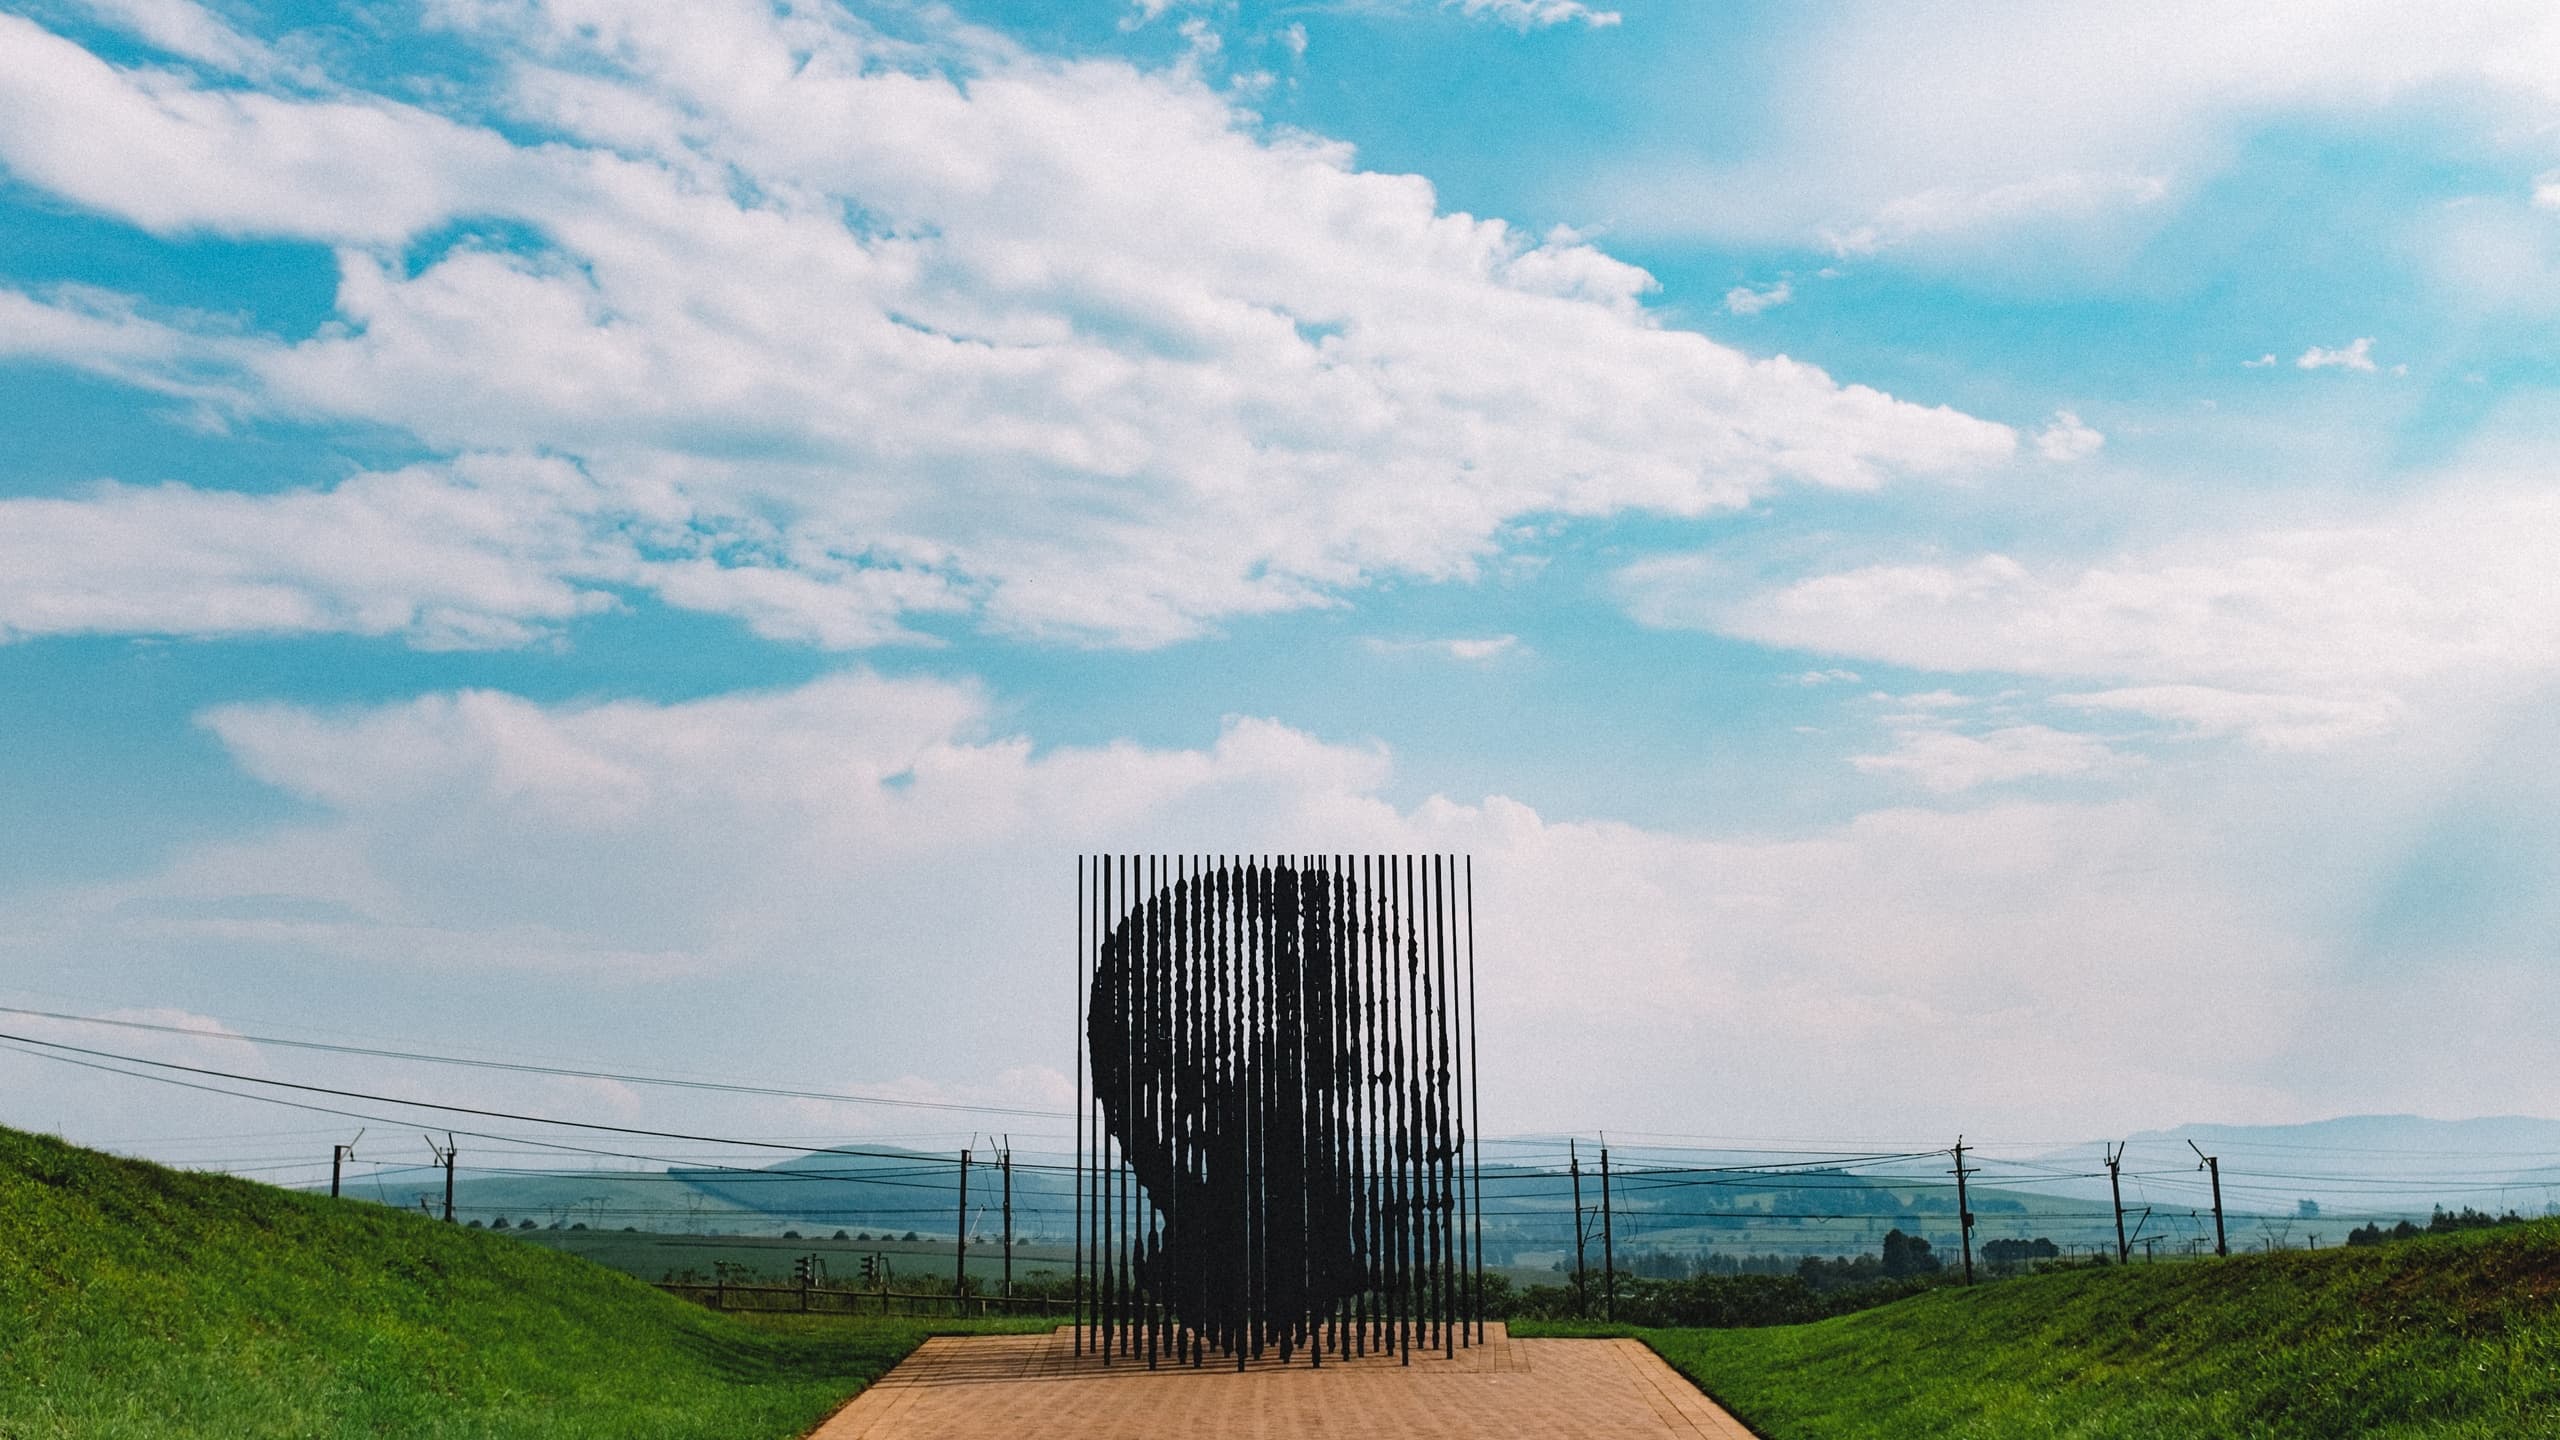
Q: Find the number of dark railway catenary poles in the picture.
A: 9